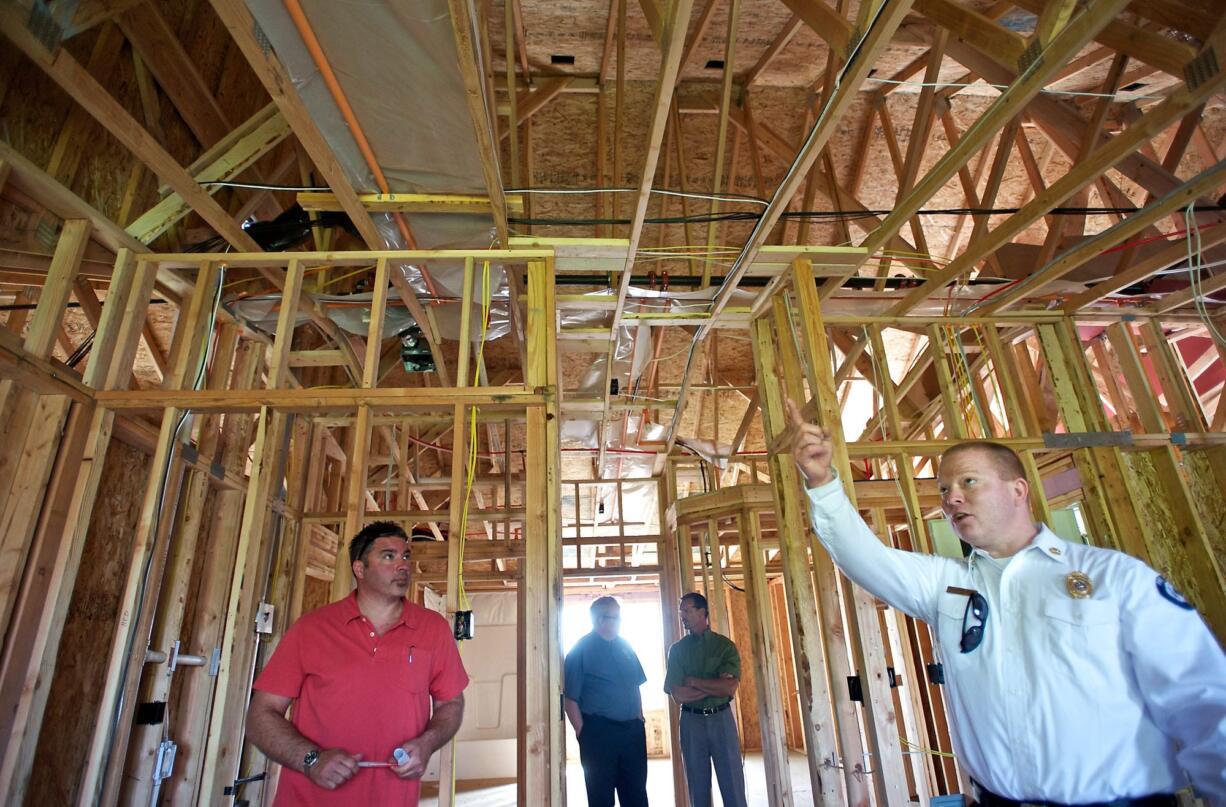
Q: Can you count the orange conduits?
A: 1